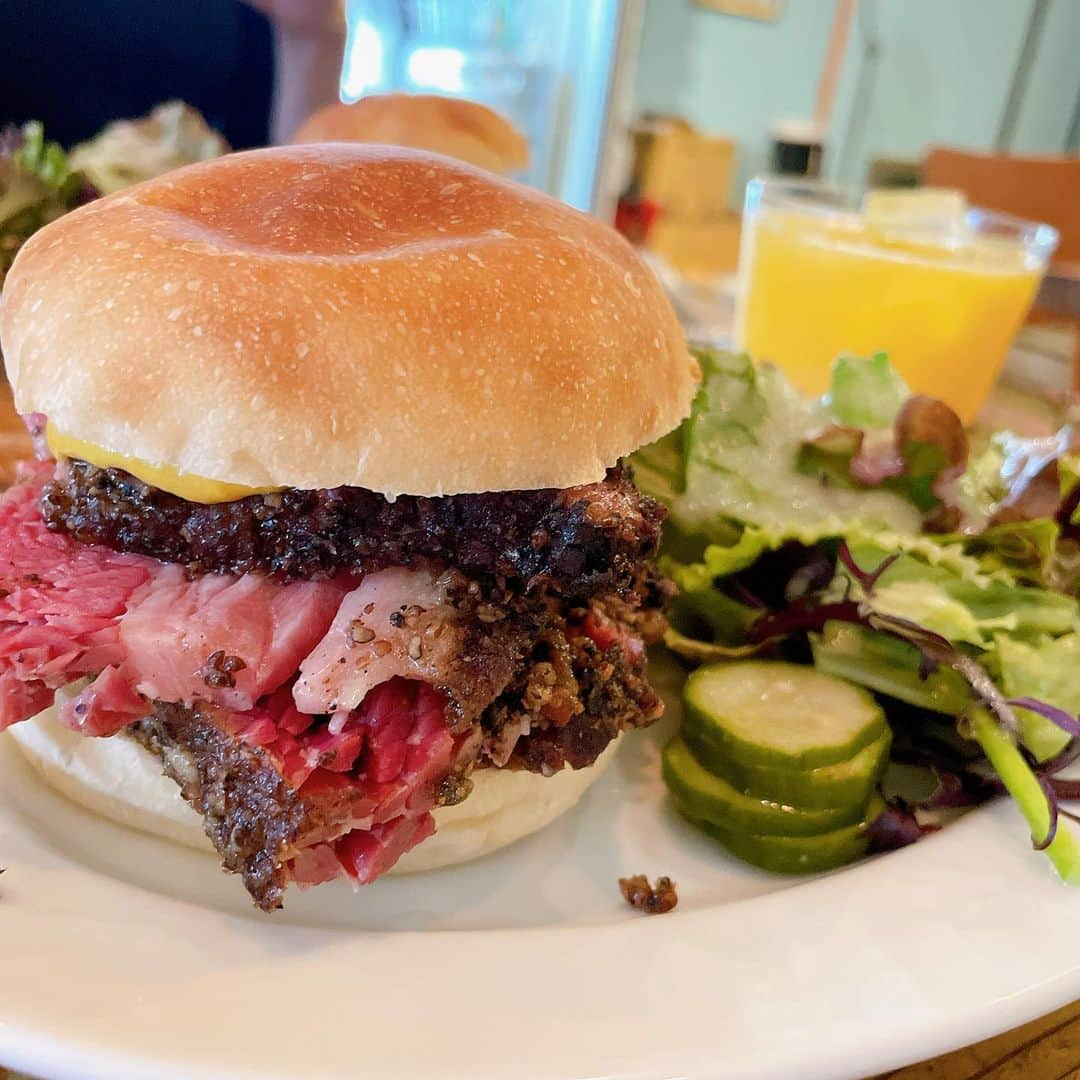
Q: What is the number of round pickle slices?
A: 4